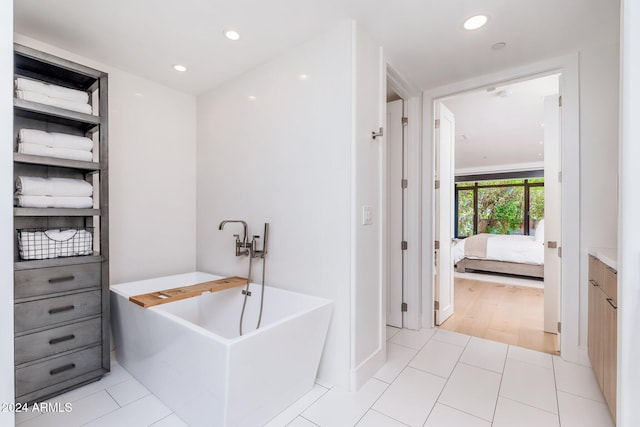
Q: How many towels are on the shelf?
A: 6